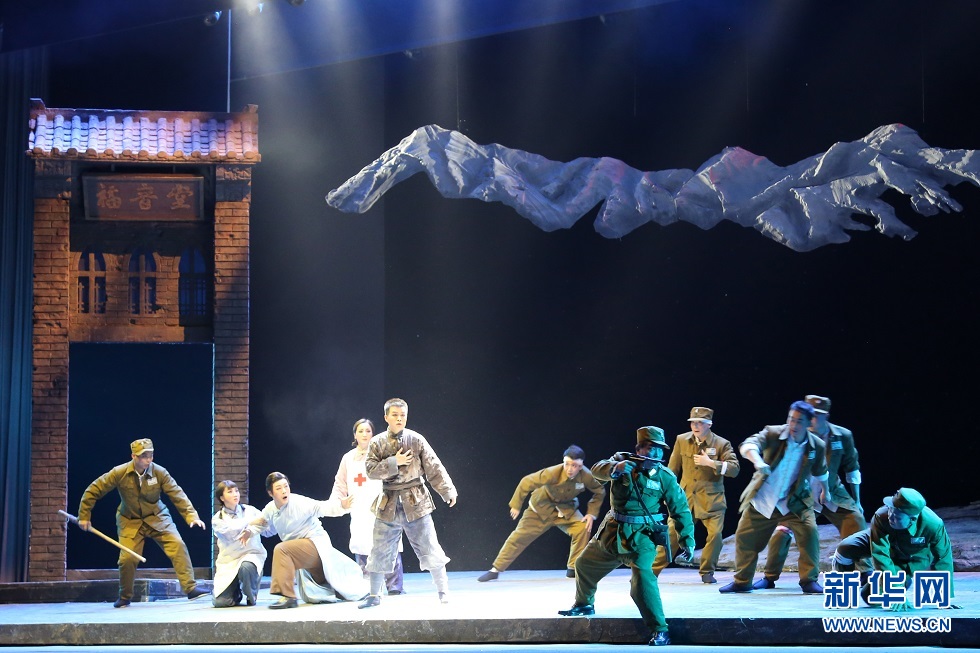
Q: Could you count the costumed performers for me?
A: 11